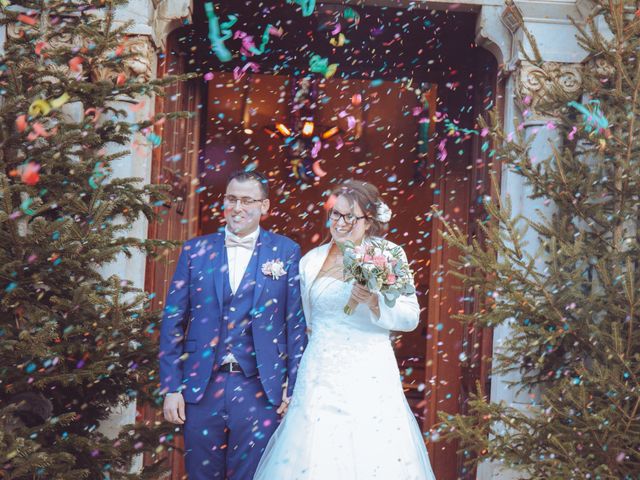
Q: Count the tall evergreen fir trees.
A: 2